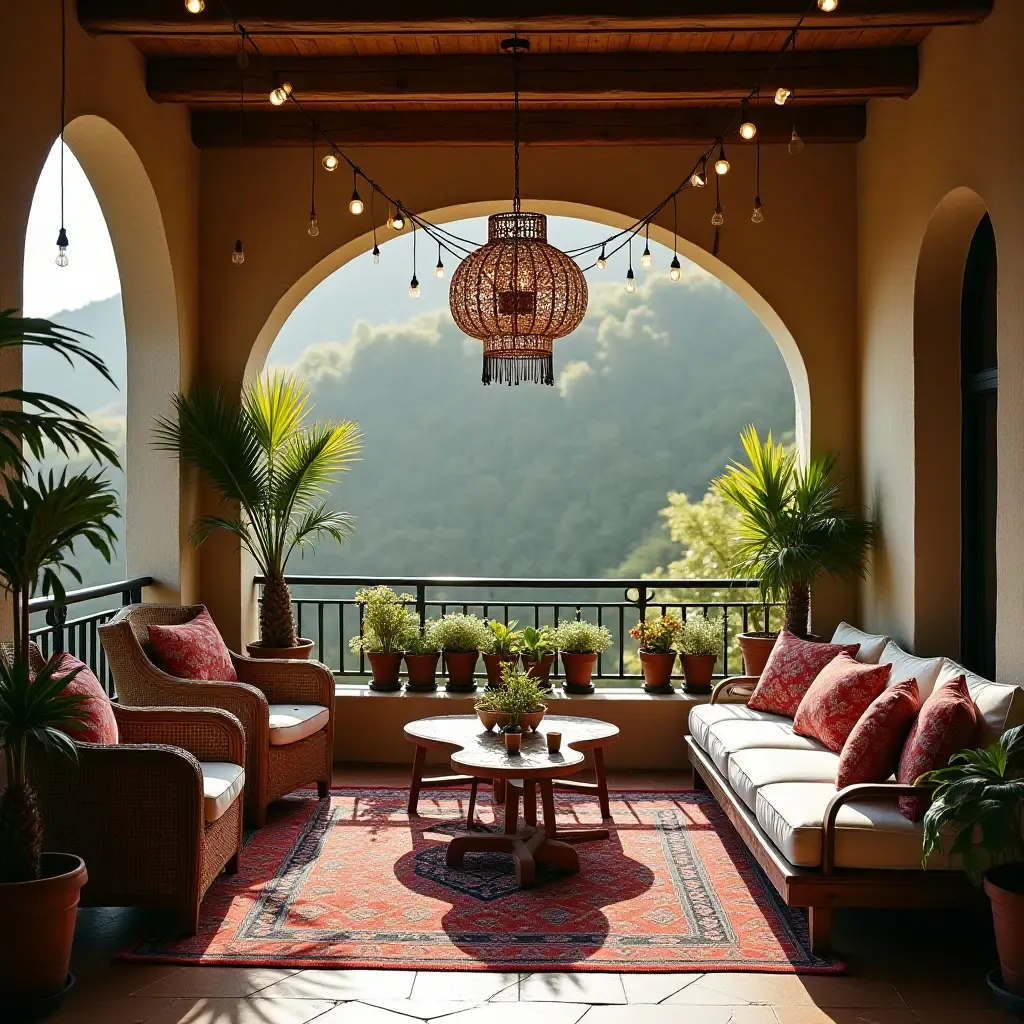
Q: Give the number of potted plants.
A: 13